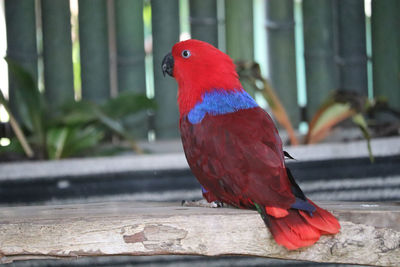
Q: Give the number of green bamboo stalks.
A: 11